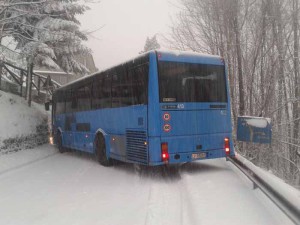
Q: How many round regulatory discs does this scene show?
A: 2